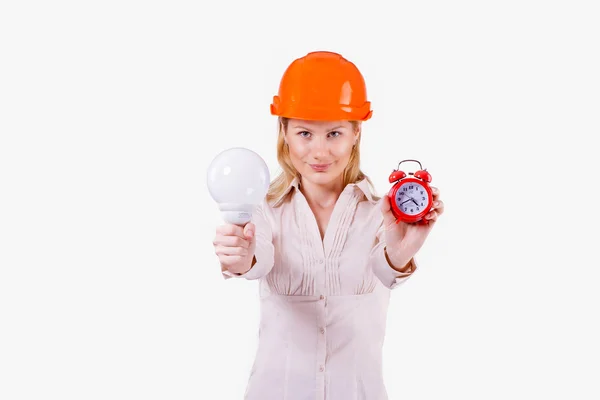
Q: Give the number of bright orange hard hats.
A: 1